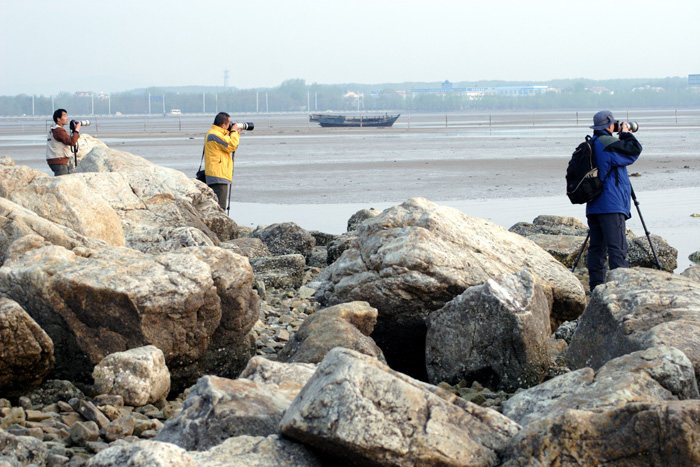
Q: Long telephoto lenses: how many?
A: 3